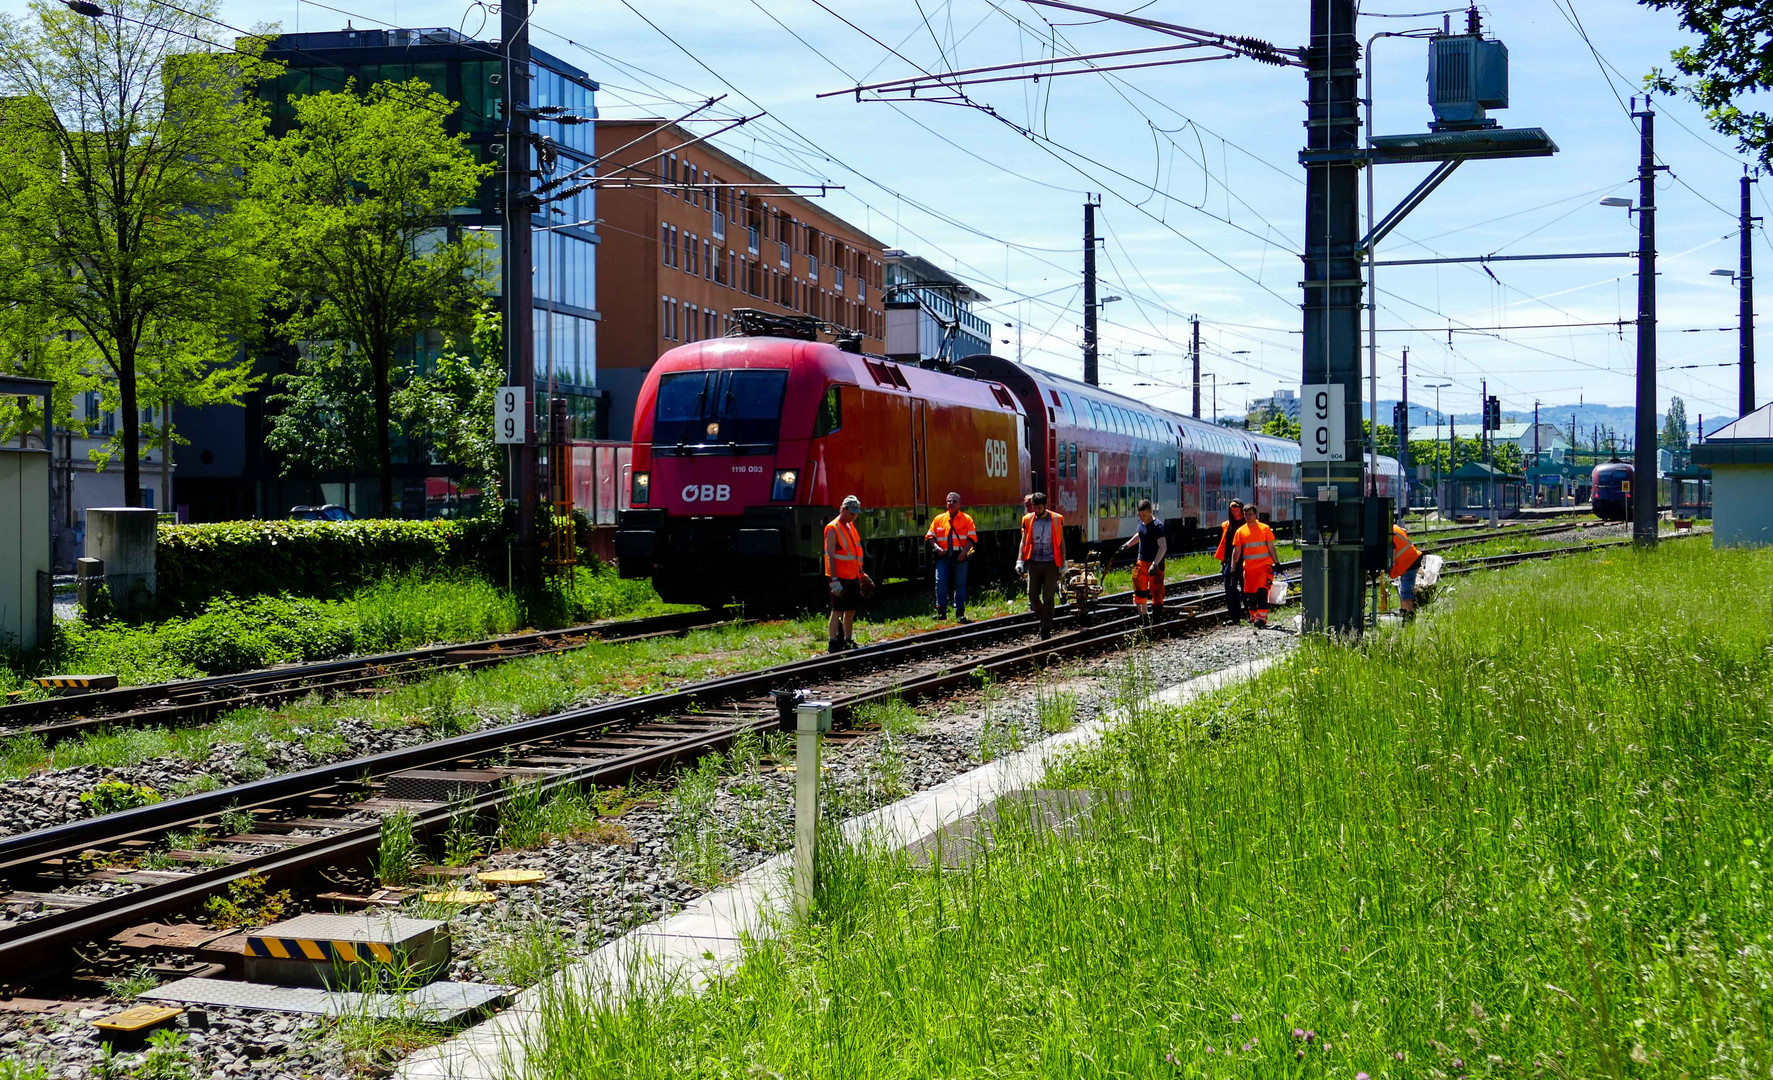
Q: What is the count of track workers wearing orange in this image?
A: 7